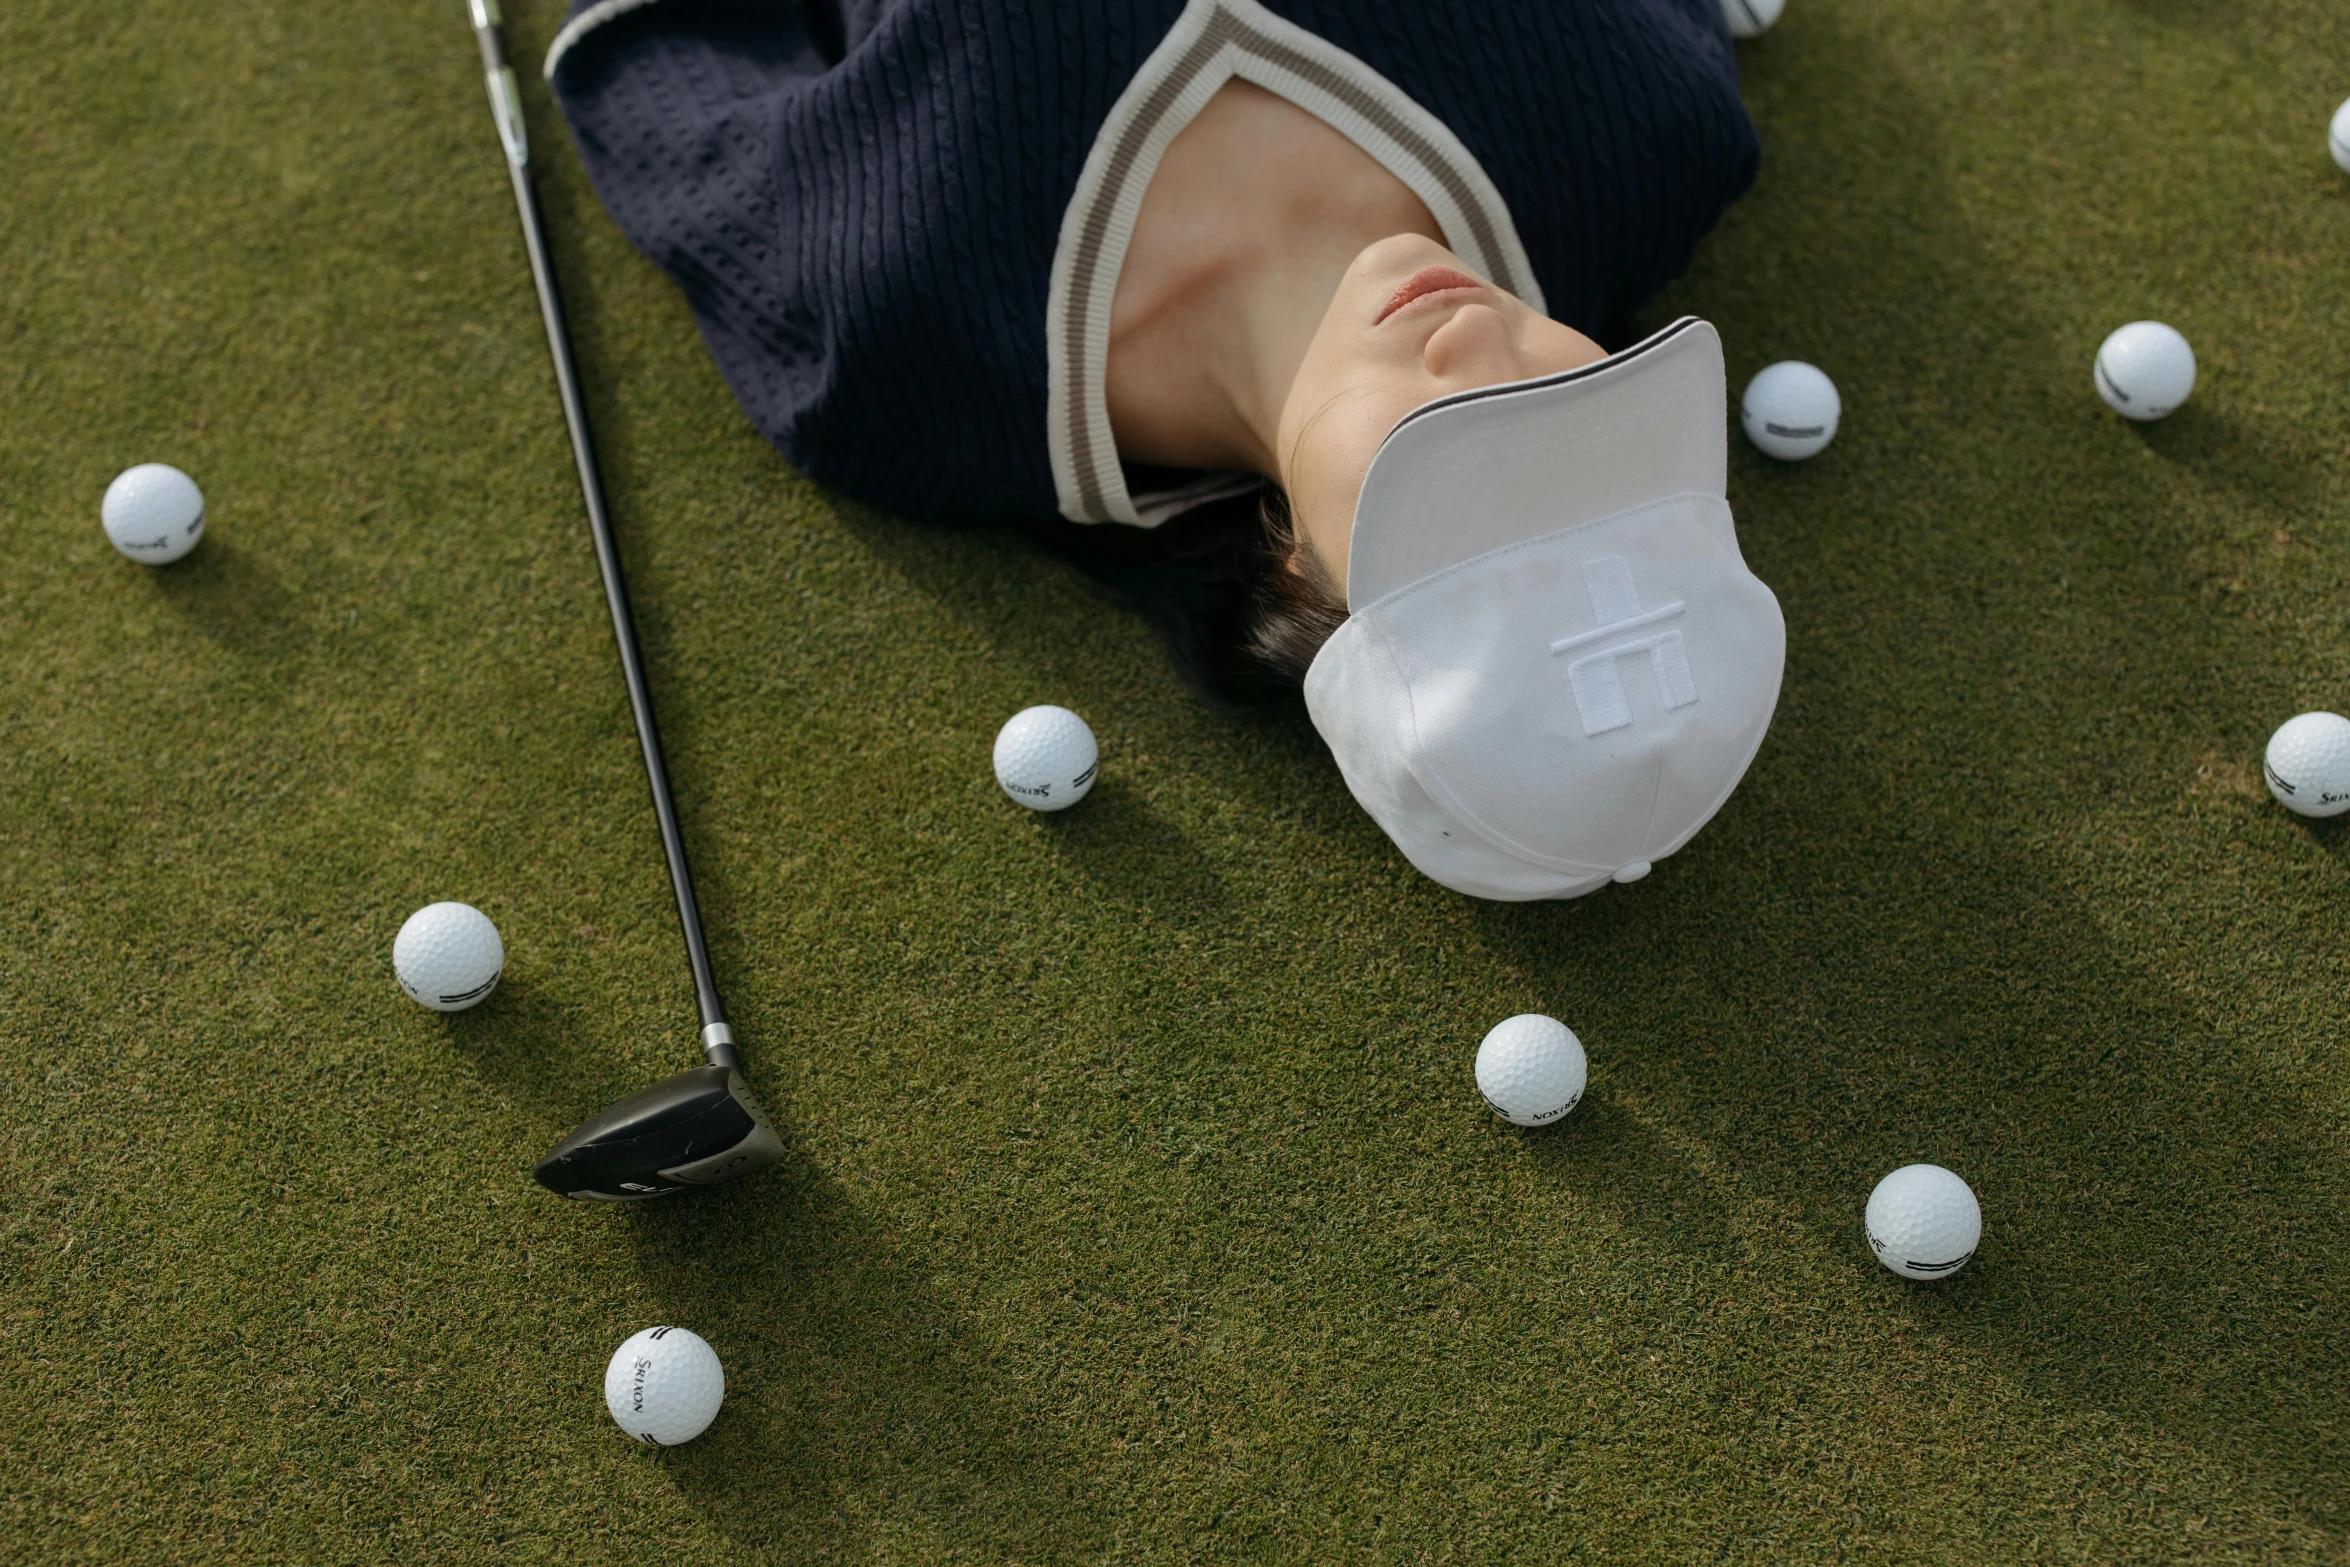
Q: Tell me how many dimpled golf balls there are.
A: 11